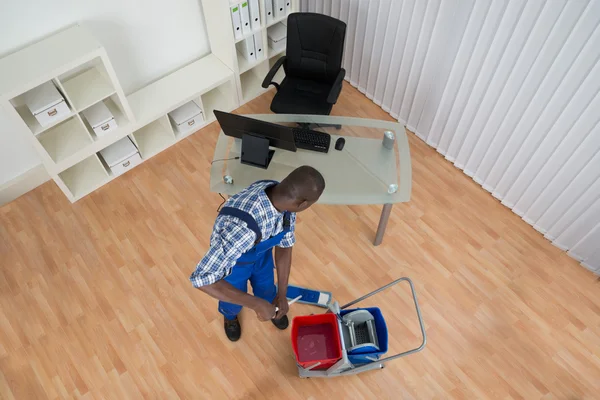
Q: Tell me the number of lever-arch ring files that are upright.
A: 8